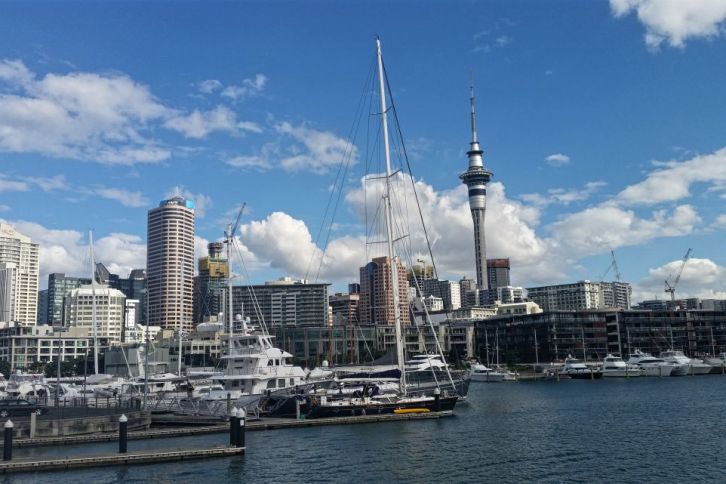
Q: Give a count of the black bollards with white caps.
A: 5